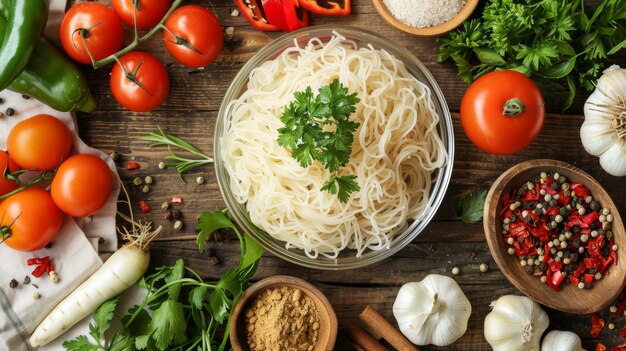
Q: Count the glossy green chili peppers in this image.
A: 2